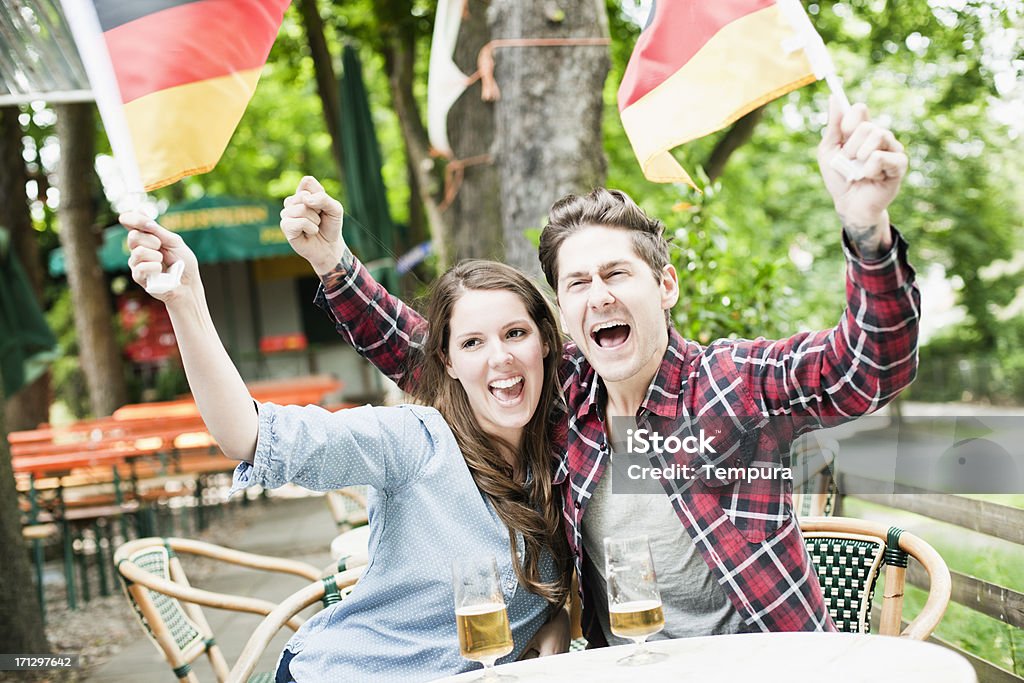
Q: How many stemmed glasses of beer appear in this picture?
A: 2